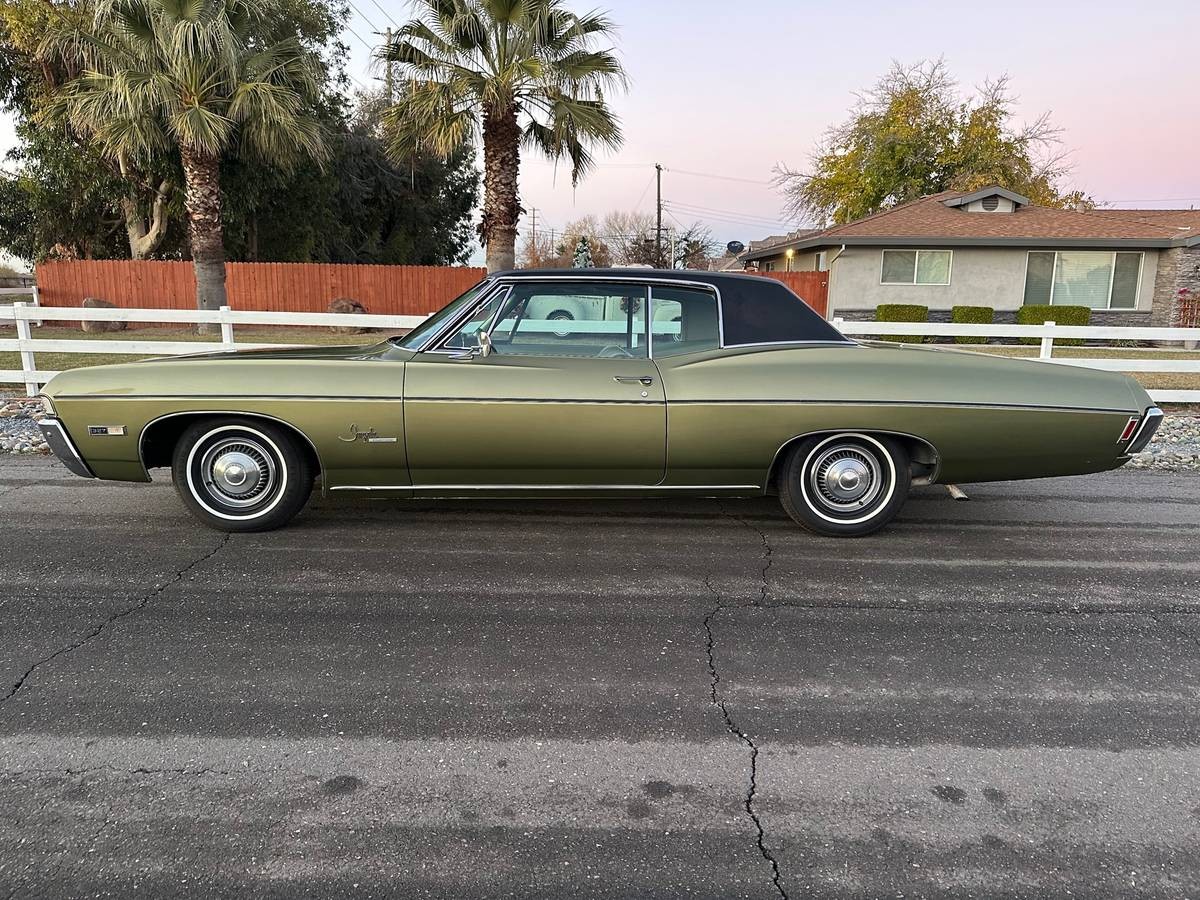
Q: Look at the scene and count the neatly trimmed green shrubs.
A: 3